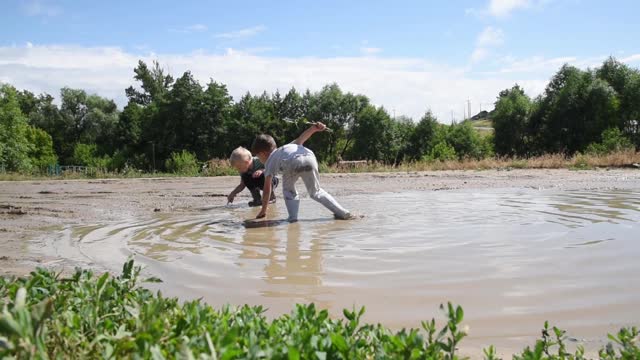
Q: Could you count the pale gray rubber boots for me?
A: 2